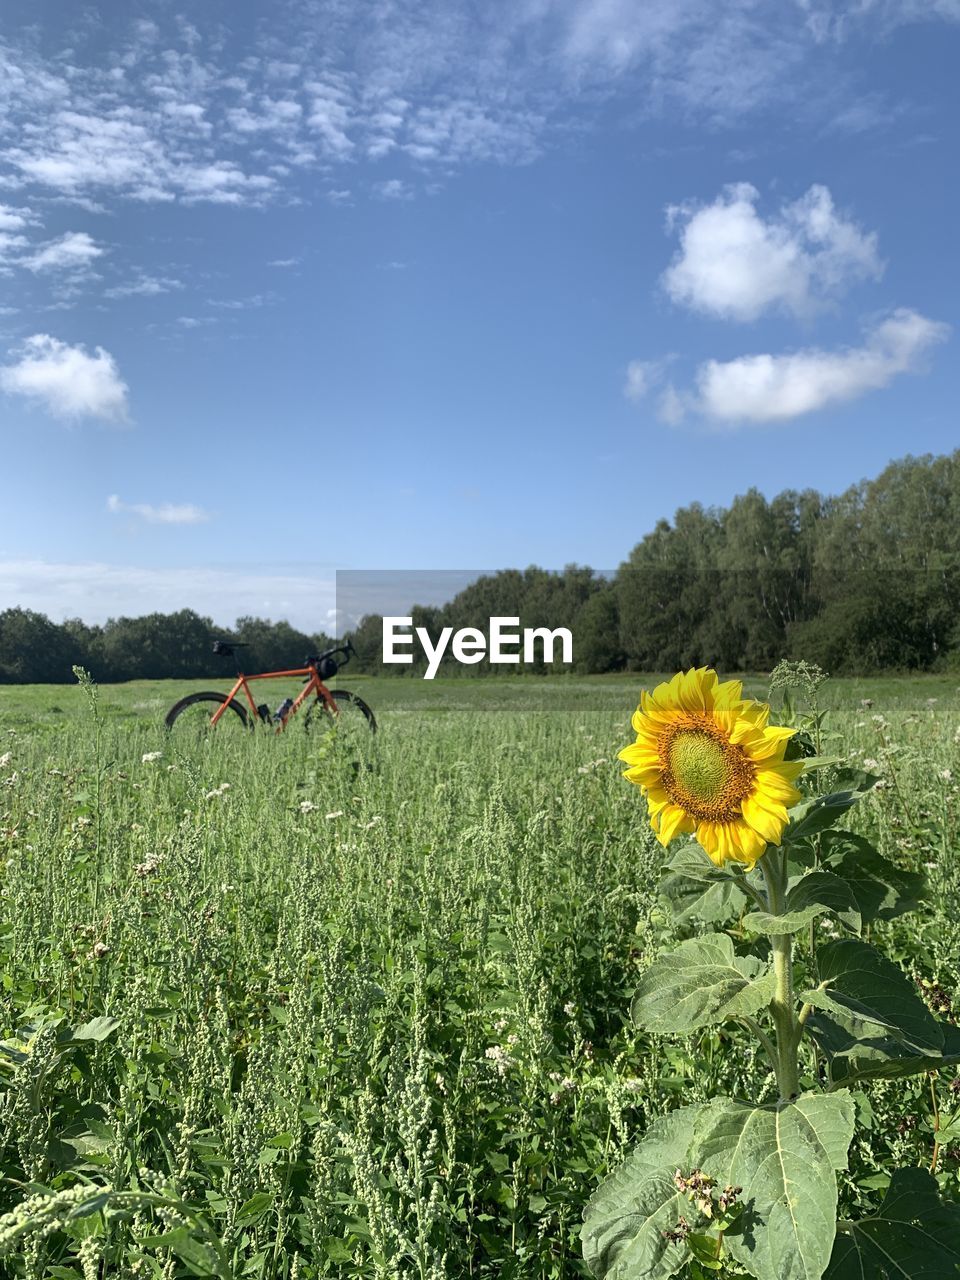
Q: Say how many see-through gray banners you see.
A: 1